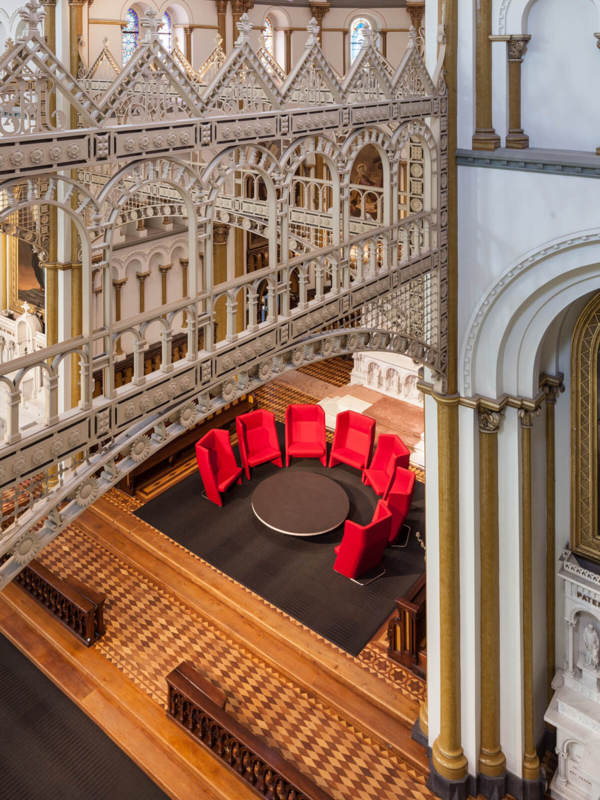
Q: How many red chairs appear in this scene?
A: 7